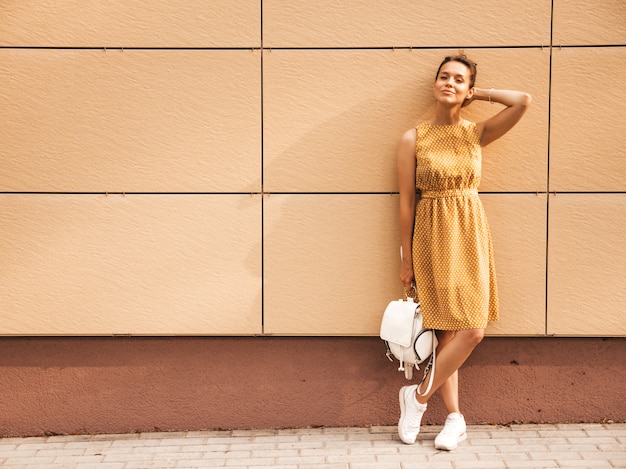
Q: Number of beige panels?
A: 9